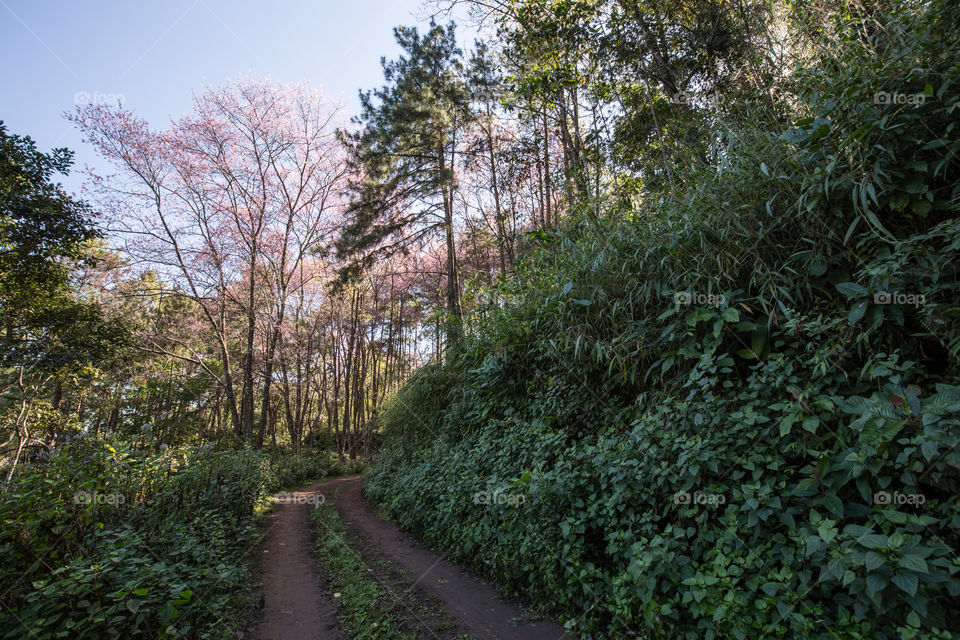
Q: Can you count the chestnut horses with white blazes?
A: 0